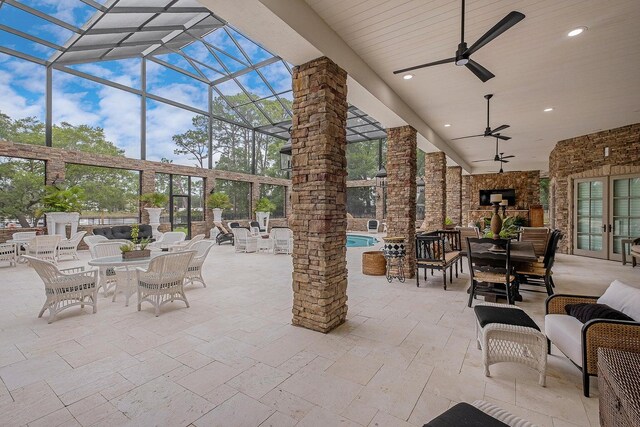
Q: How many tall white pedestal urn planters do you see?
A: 4